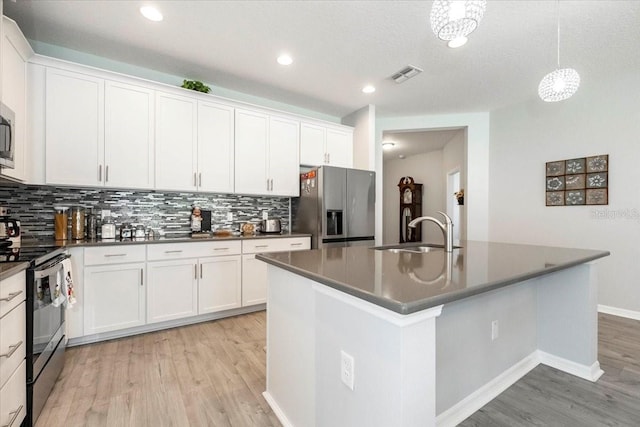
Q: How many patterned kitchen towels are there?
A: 2